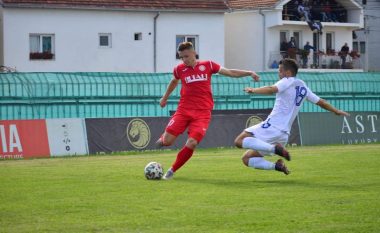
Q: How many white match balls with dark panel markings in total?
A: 1